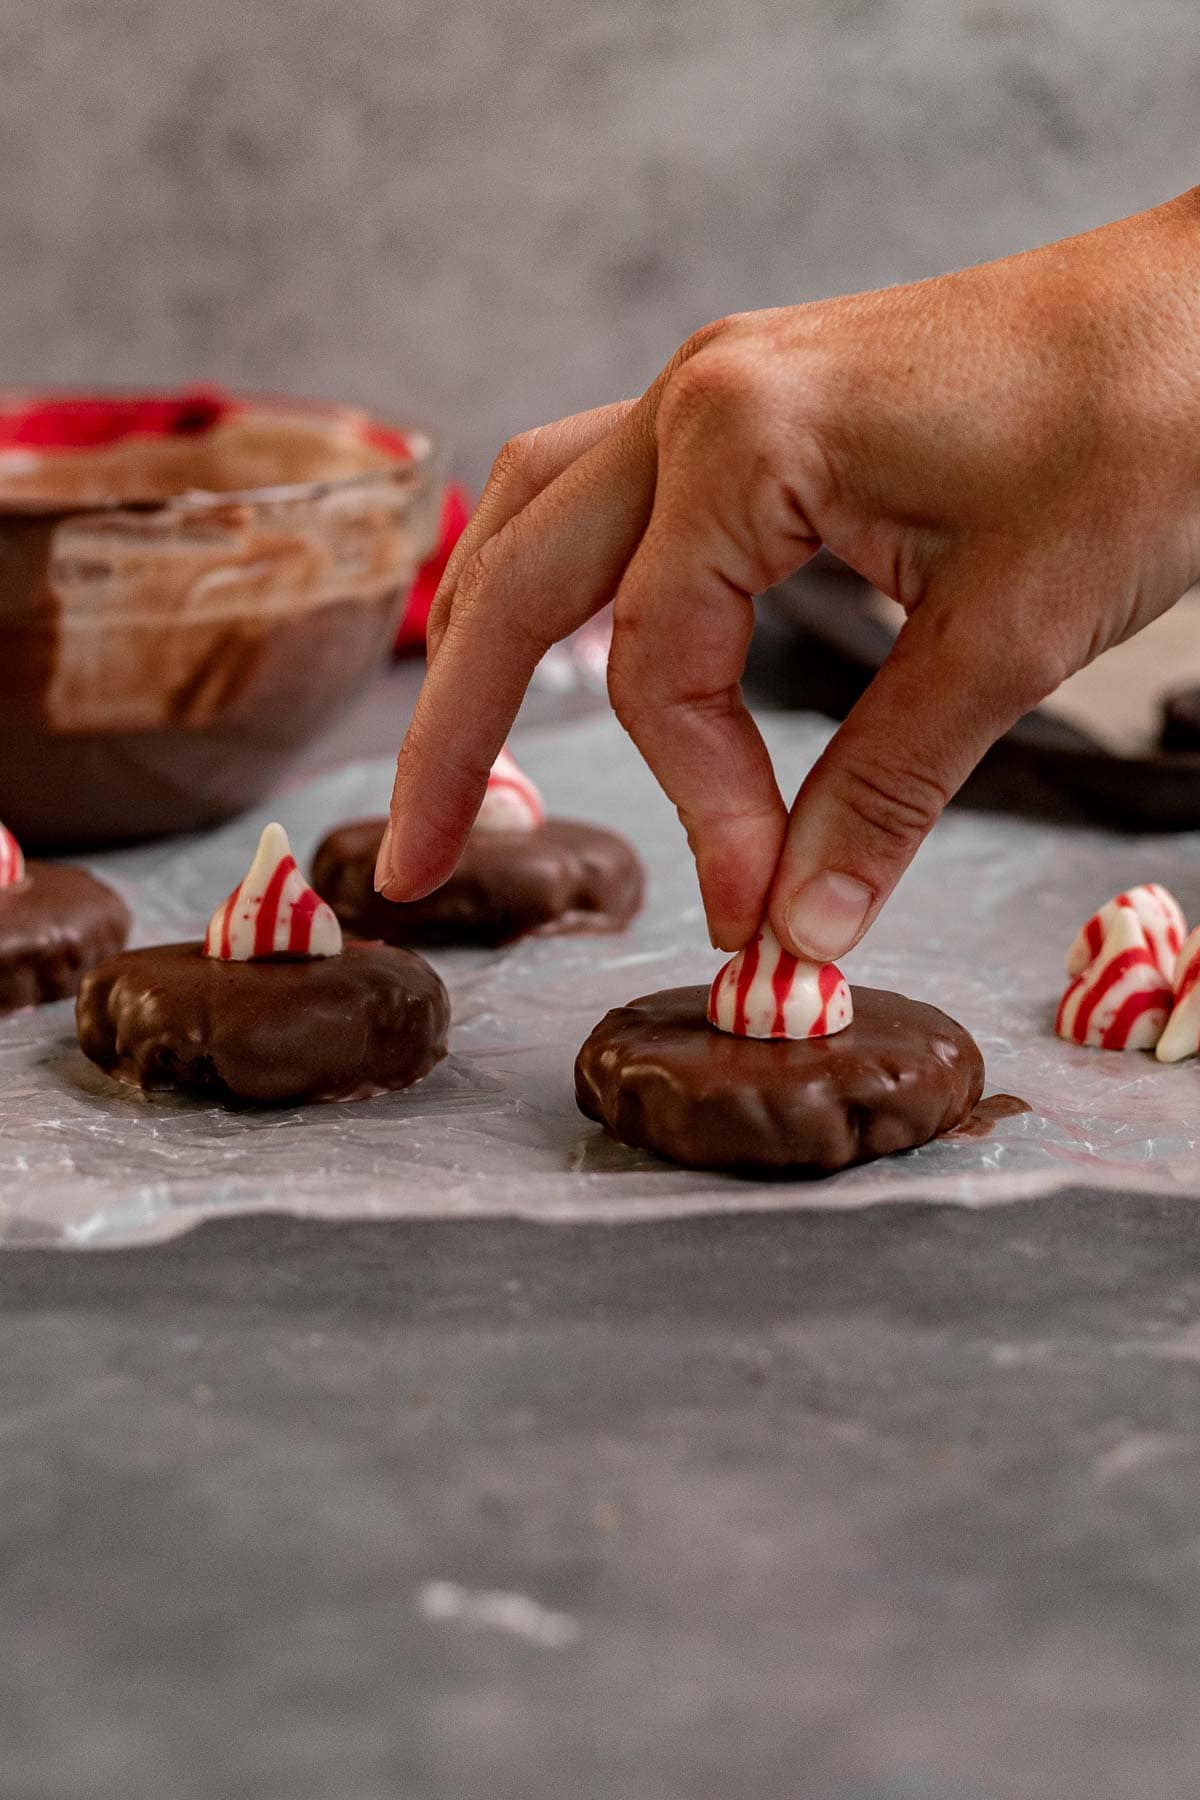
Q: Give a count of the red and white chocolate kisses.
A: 7